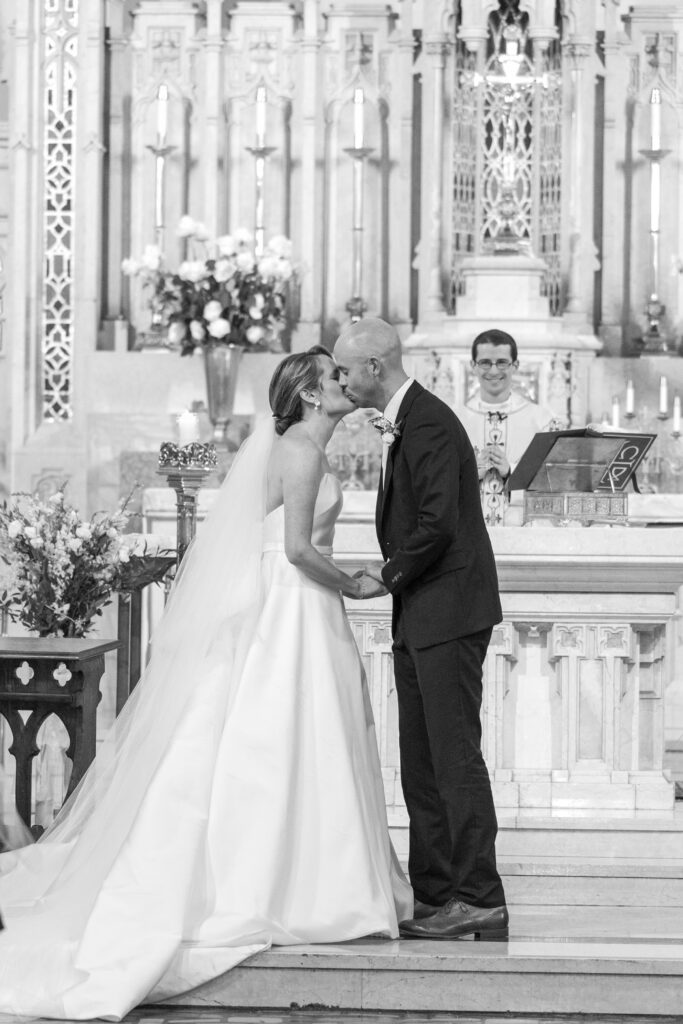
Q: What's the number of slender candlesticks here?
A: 4